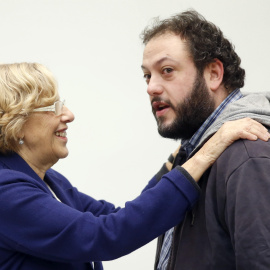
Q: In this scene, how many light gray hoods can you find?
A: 1